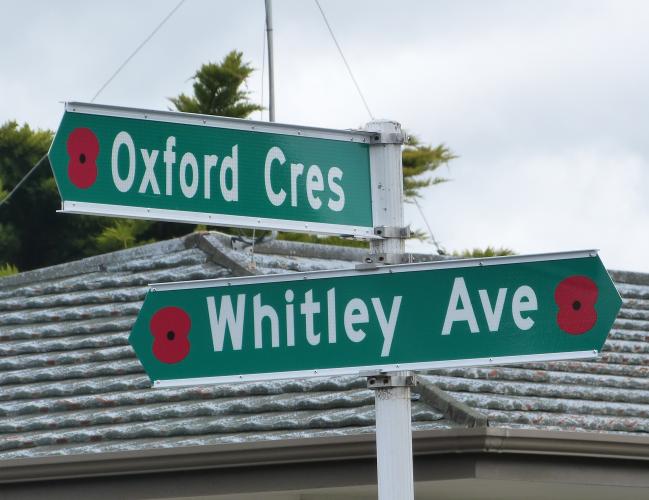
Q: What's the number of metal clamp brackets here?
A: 4